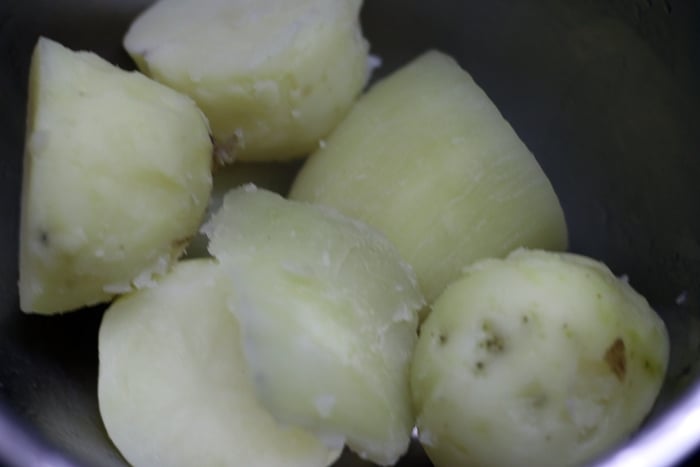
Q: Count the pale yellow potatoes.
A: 6